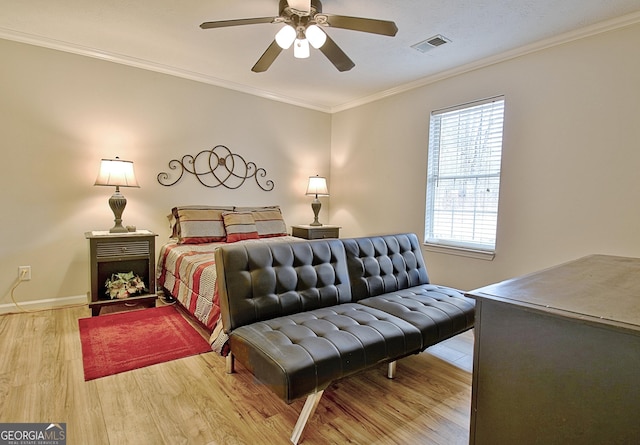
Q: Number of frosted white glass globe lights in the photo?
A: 3